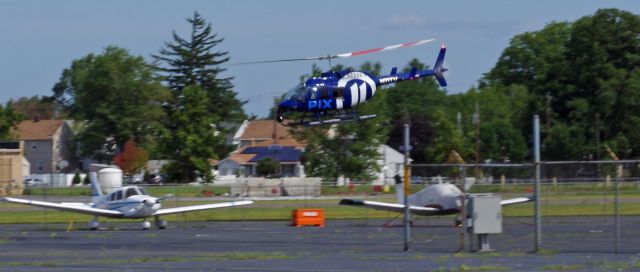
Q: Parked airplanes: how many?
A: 2